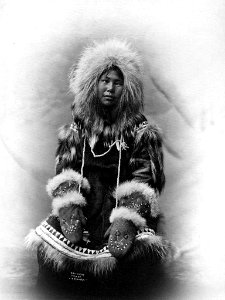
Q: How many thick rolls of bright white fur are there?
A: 4